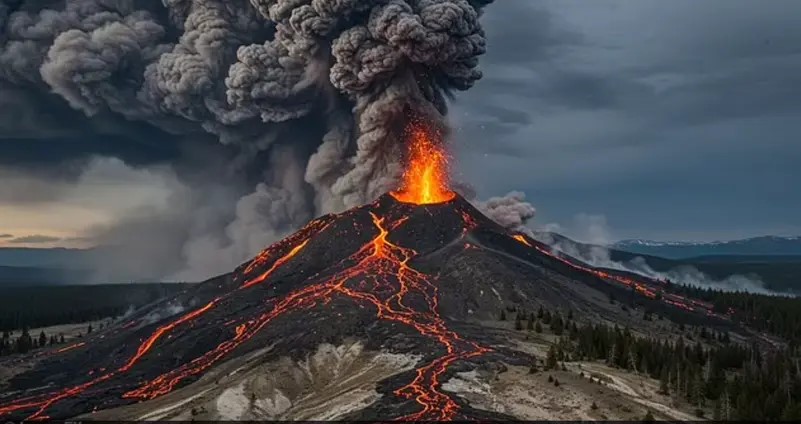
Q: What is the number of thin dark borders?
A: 1